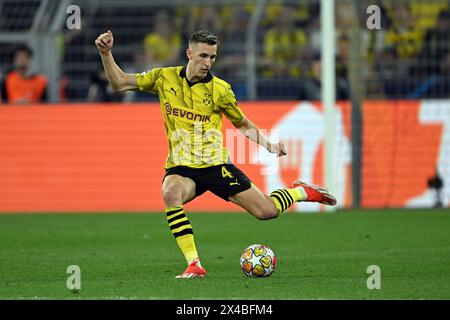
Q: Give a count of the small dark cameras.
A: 1